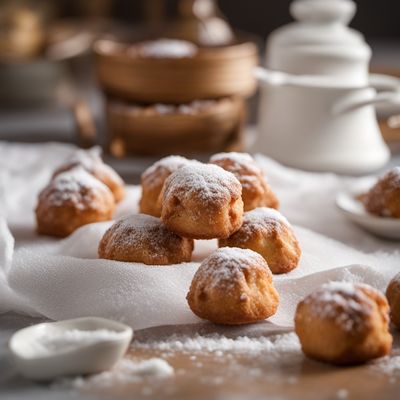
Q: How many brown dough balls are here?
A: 11